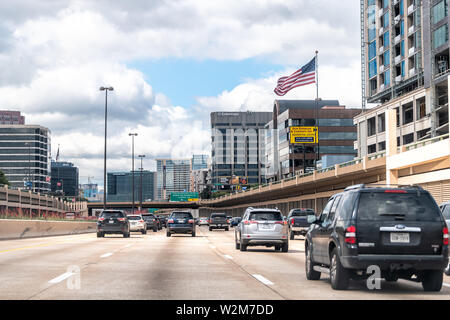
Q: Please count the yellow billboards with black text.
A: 1